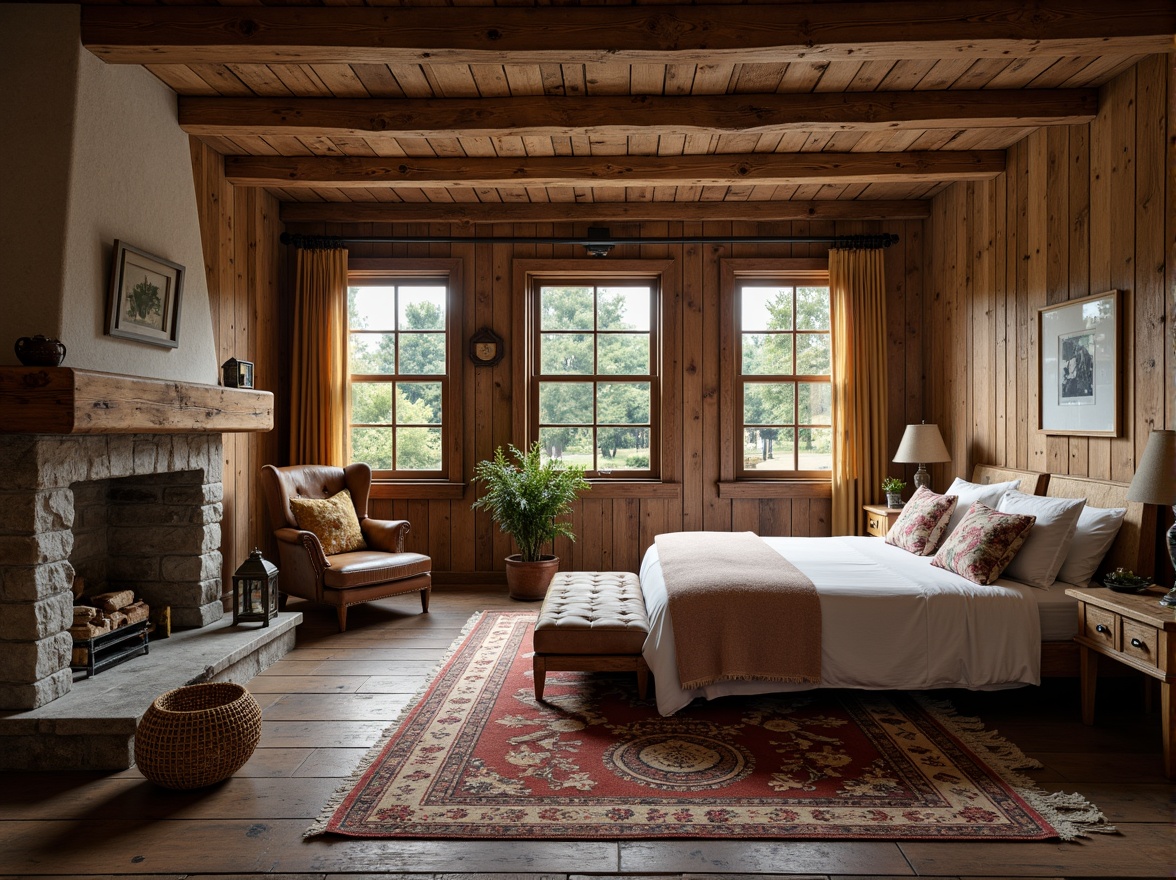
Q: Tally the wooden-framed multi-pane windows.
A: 3